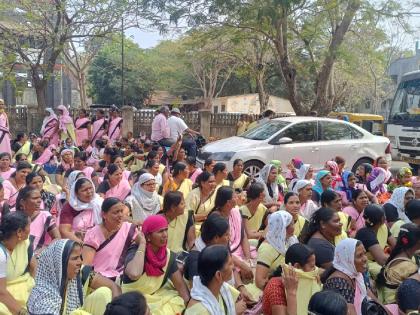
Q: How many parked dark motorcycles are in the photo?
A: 1